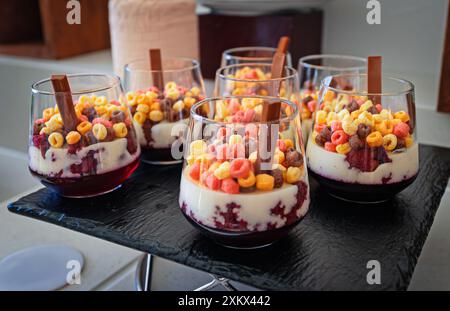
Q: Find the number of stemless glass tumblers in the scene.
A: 7